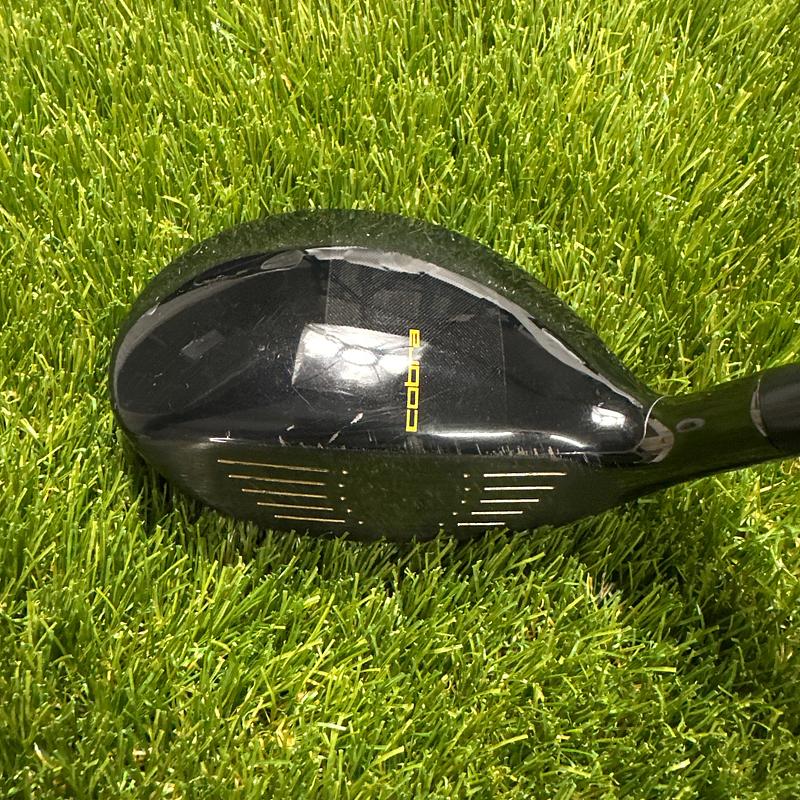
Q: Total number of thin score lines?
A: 10